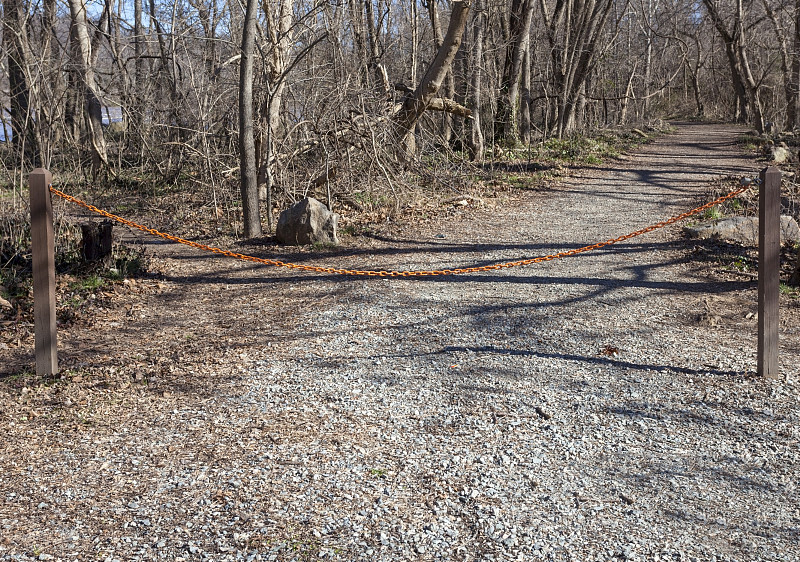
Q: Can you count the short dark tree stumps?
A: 1